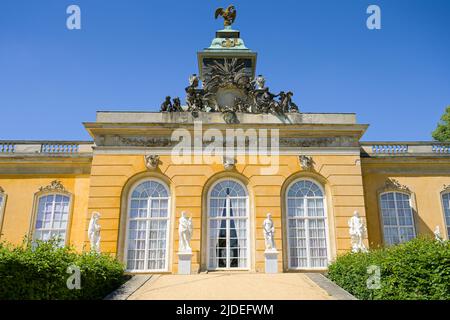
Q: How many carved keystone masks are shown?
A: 3